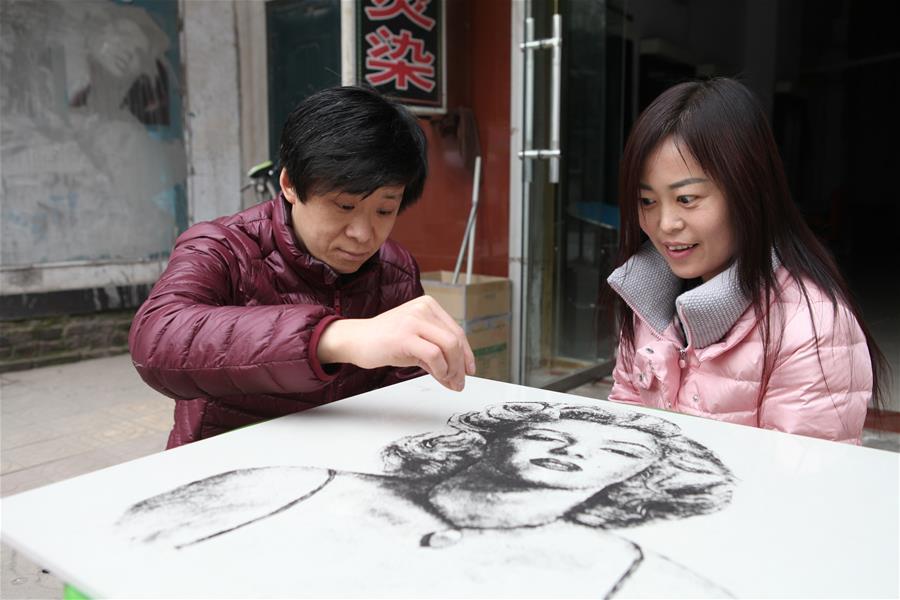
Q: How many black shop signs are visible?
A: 1